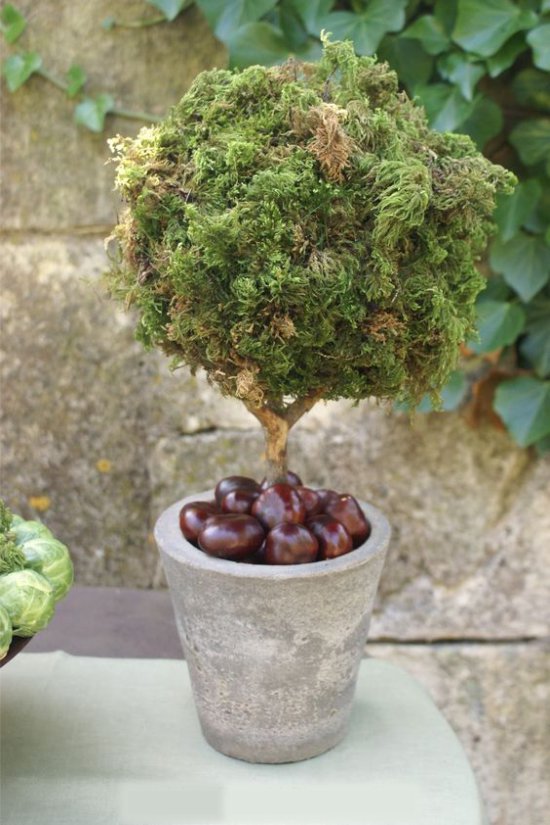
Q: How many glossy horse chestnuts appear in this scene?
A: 11